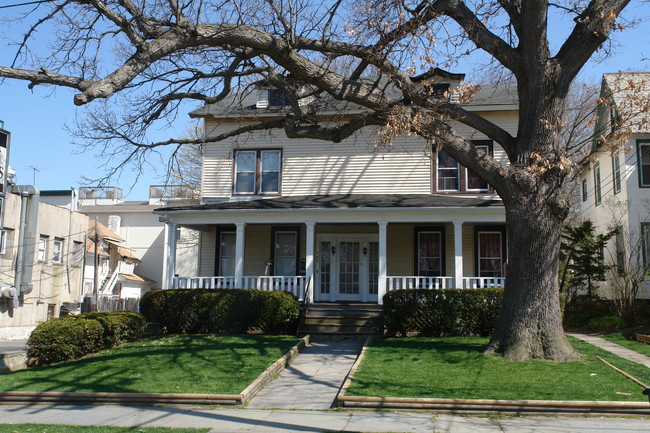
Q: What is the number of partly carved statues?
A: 0